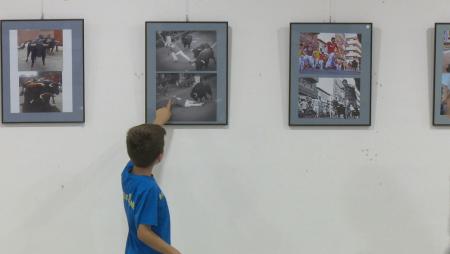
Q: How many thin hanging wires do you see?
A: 3